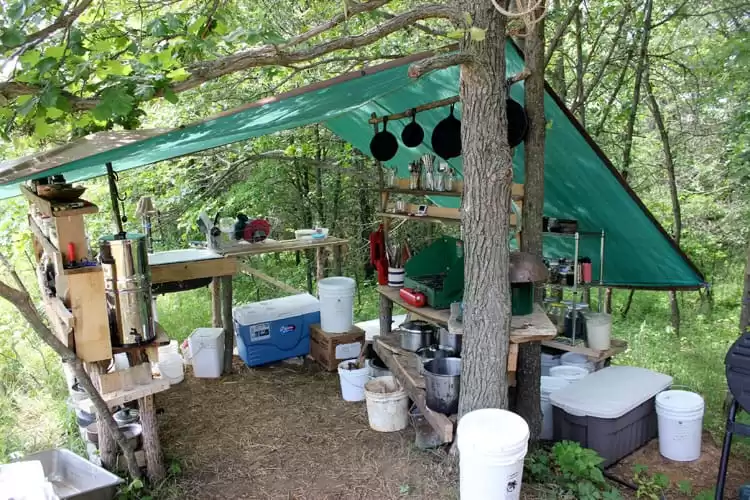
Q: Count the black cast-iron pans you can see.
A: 4